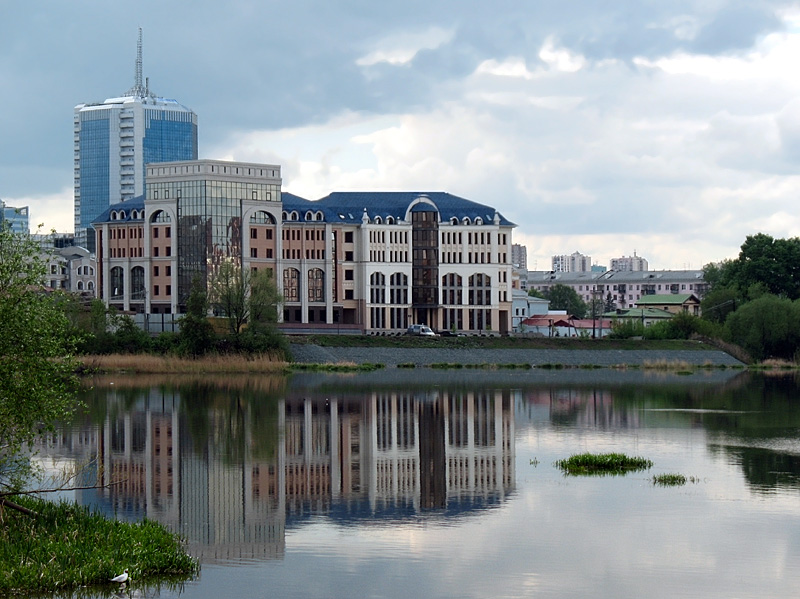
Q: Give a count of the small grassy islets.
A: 2